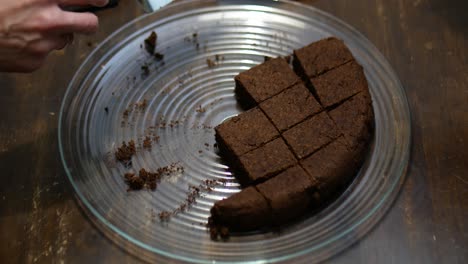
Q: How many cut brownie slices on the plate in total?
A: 11